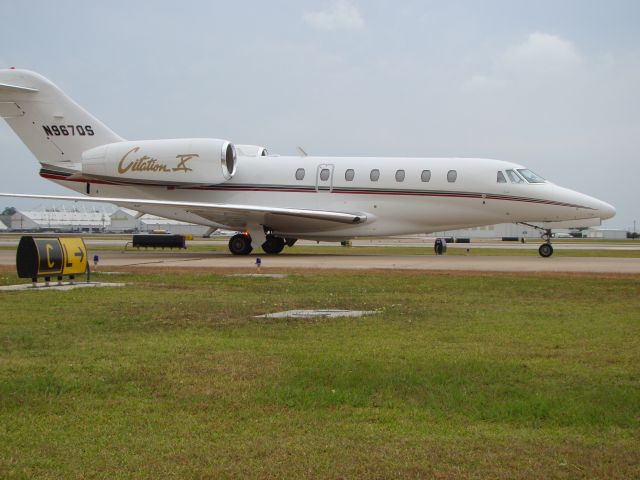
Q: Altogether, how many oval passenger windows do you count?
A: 7